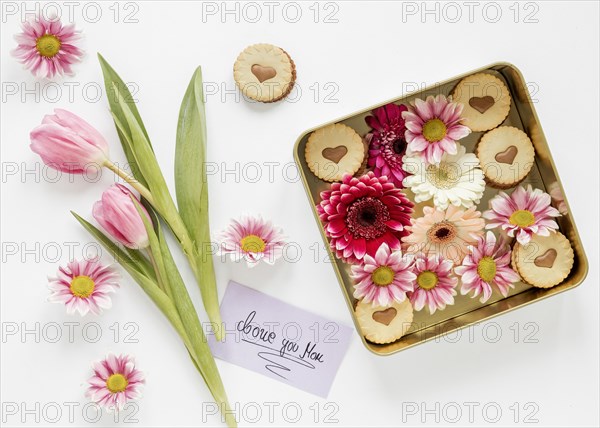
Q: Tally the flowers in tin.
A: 9